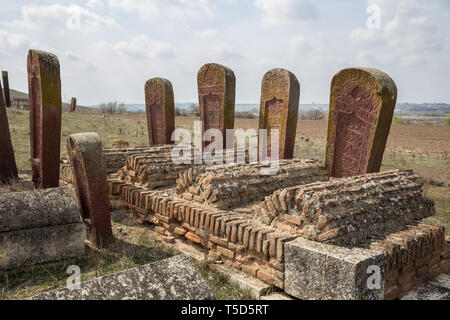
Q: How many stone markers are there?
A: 9